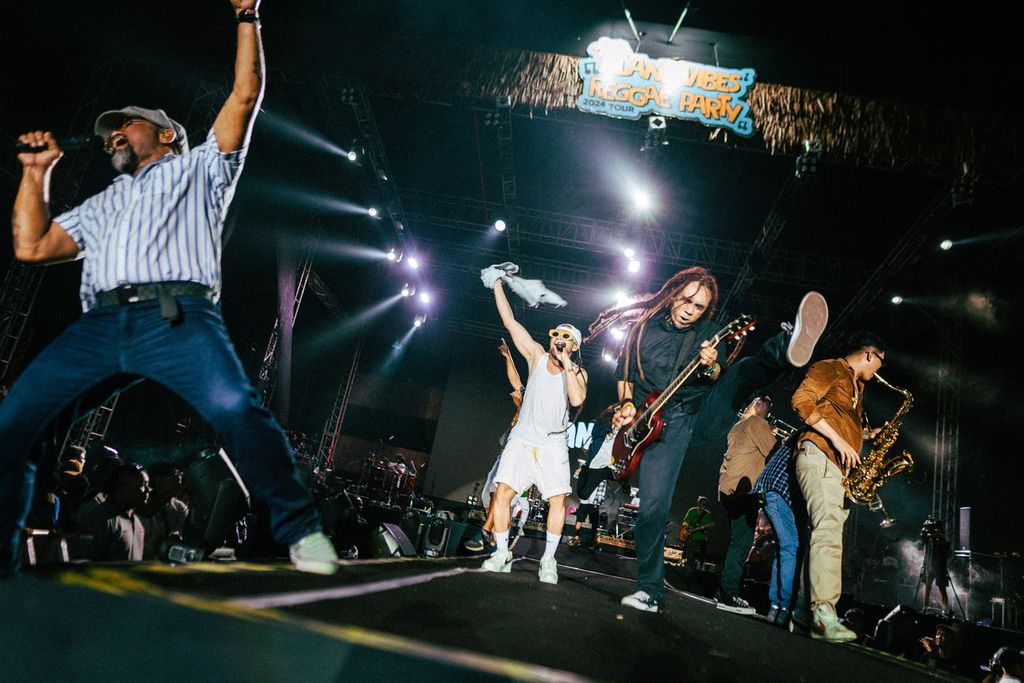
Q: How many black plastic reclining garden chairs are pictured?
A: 0